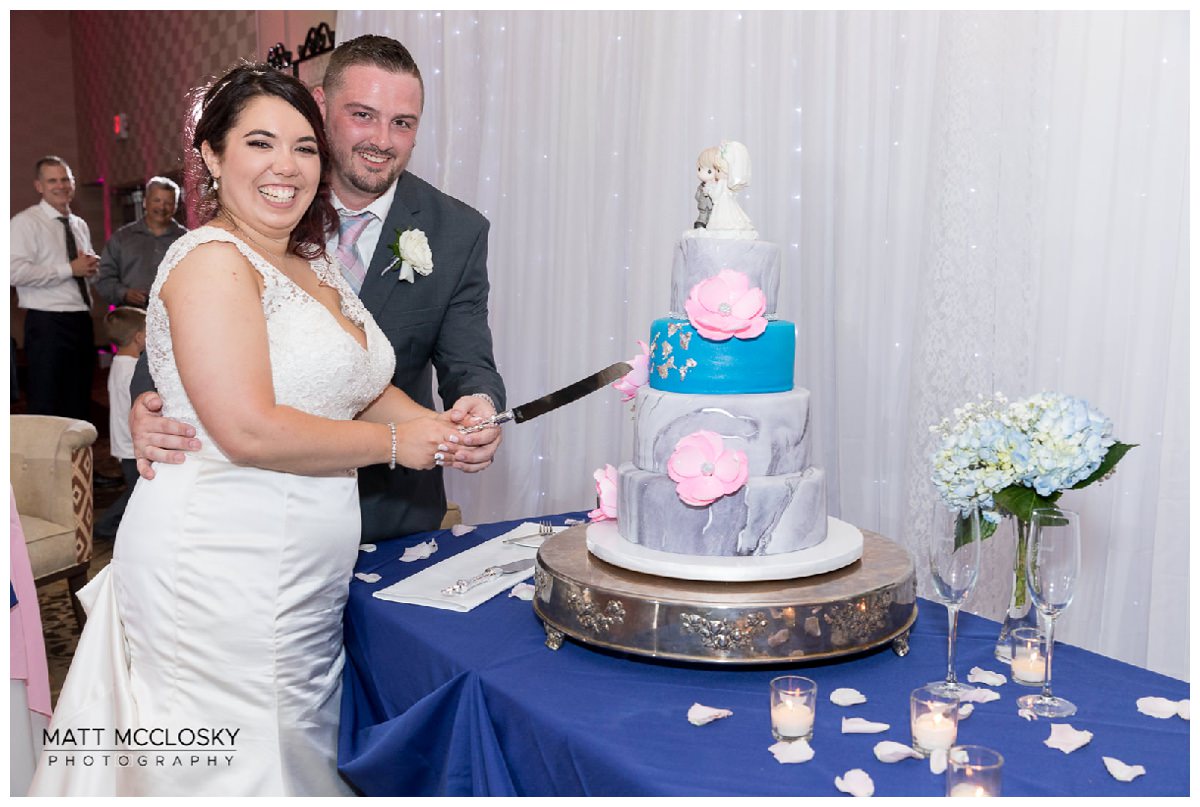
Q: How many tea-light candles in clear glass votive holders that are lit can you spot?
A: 4